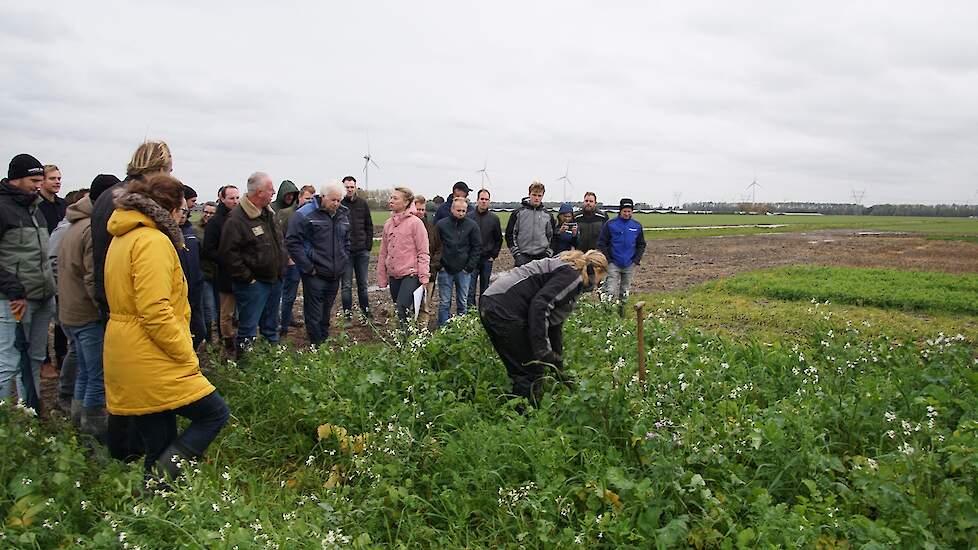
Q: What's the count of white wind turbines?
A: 4